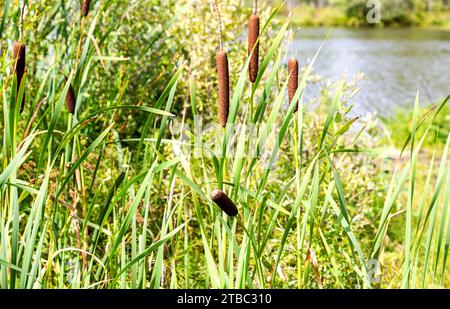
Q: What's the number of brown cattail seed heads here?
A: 7